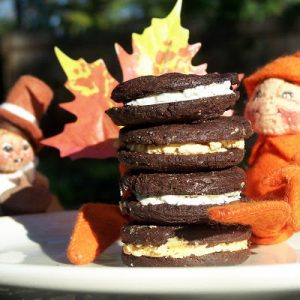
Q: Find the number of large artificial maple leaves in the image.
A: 2